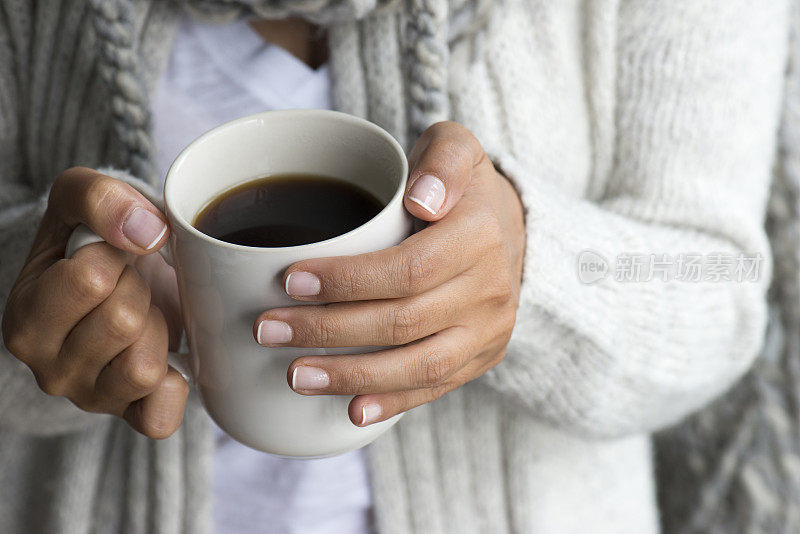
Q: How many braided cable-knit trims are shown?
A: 2